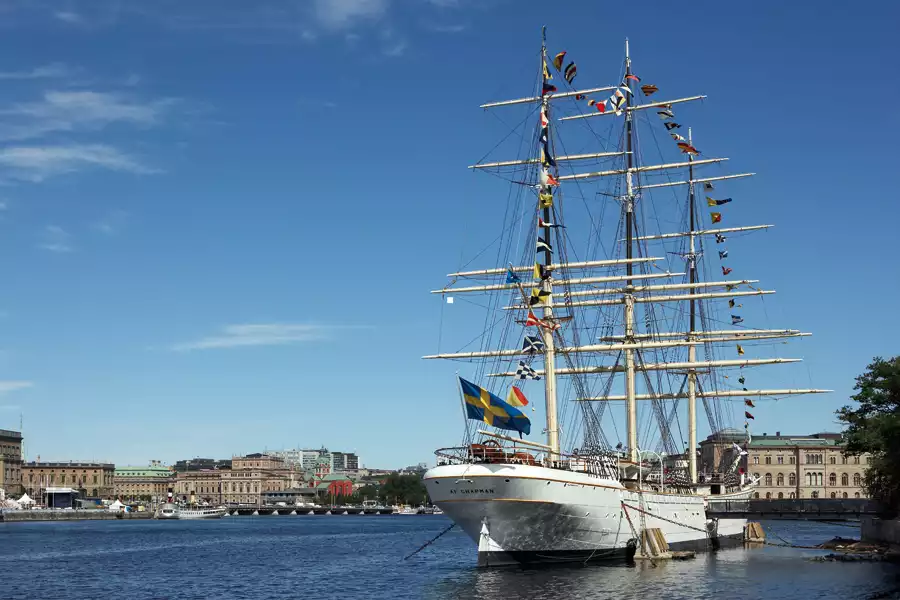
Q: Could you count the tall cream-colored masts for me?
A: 3